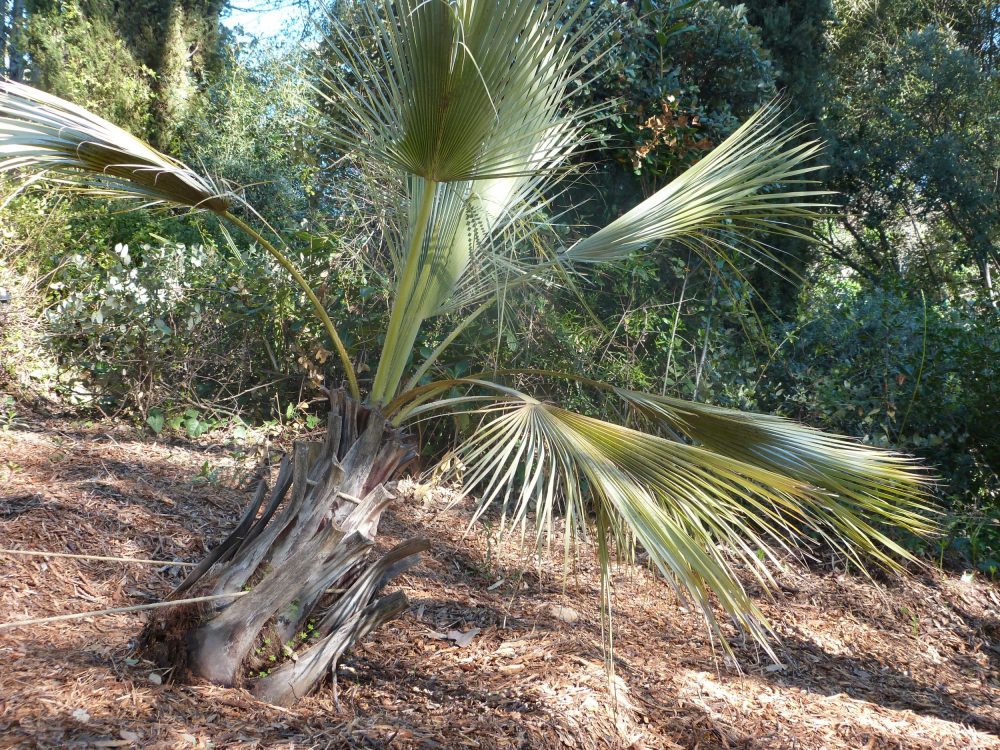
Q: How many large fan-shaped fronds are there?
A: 6